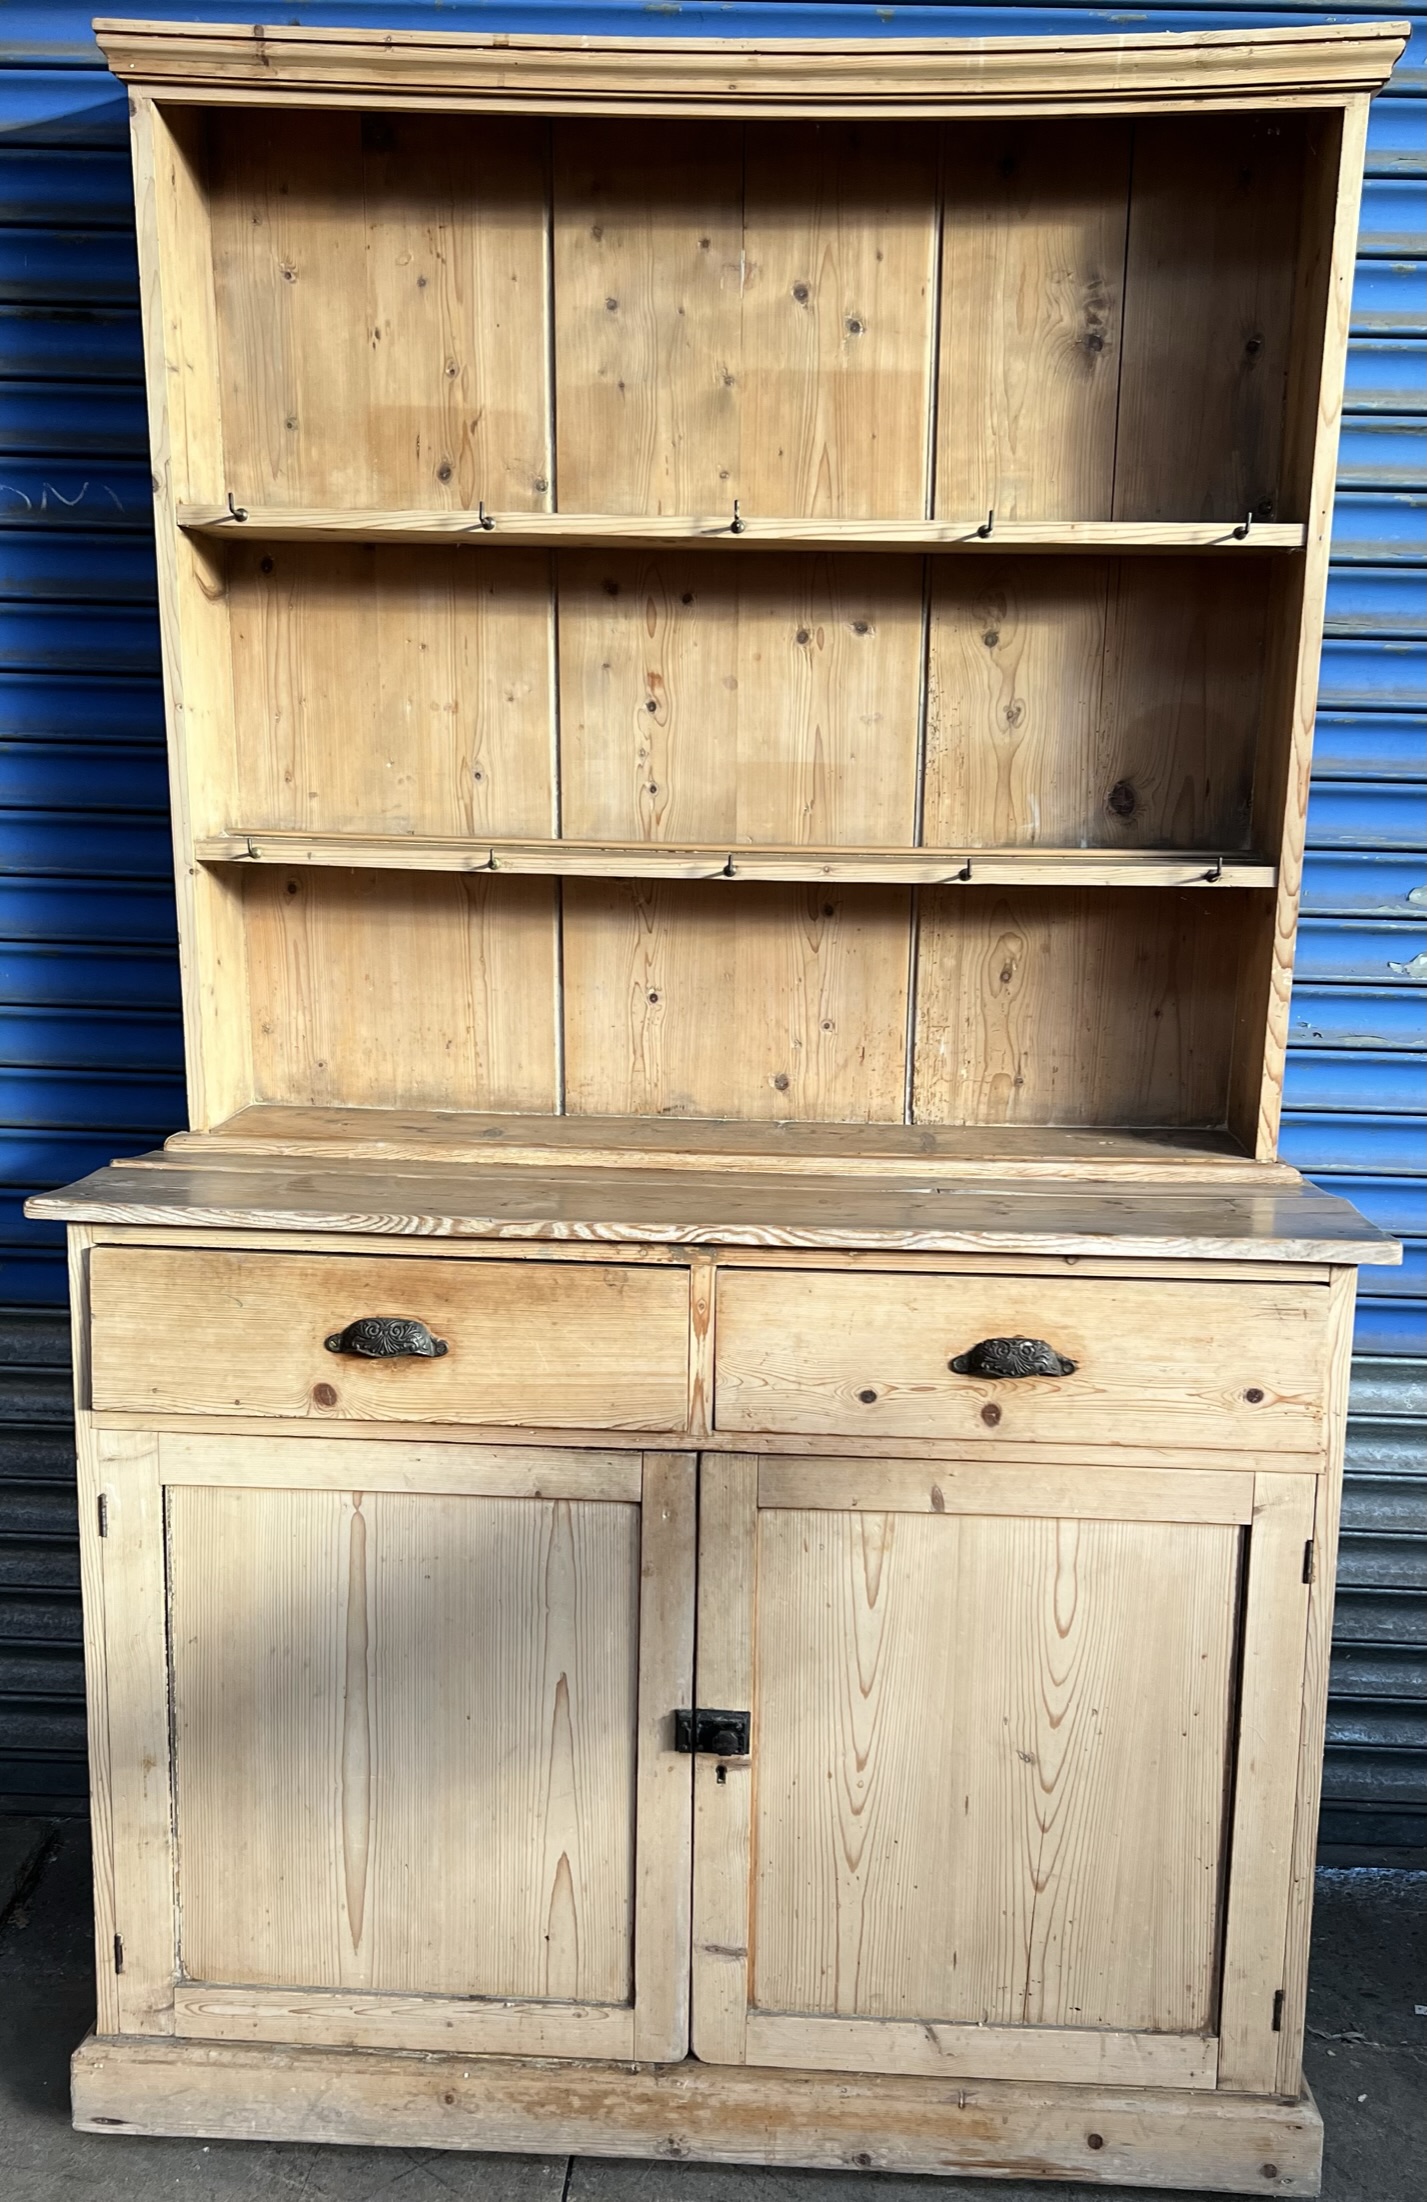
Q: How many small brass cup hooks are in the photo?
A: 10